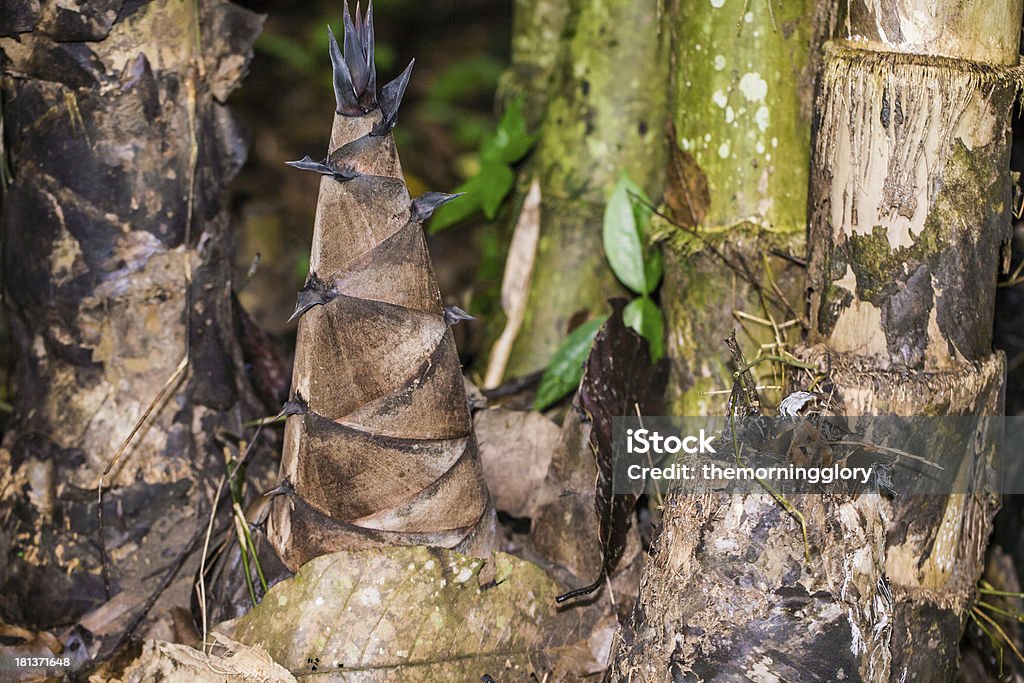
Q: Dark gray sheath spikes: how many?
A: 11